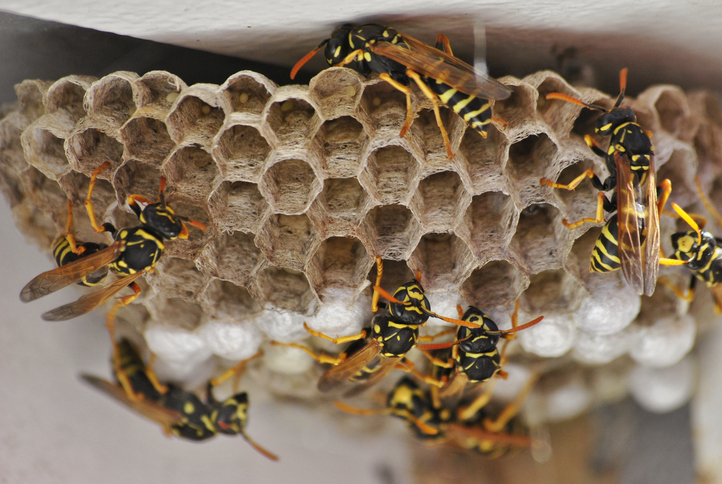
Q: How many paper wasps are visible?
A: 8